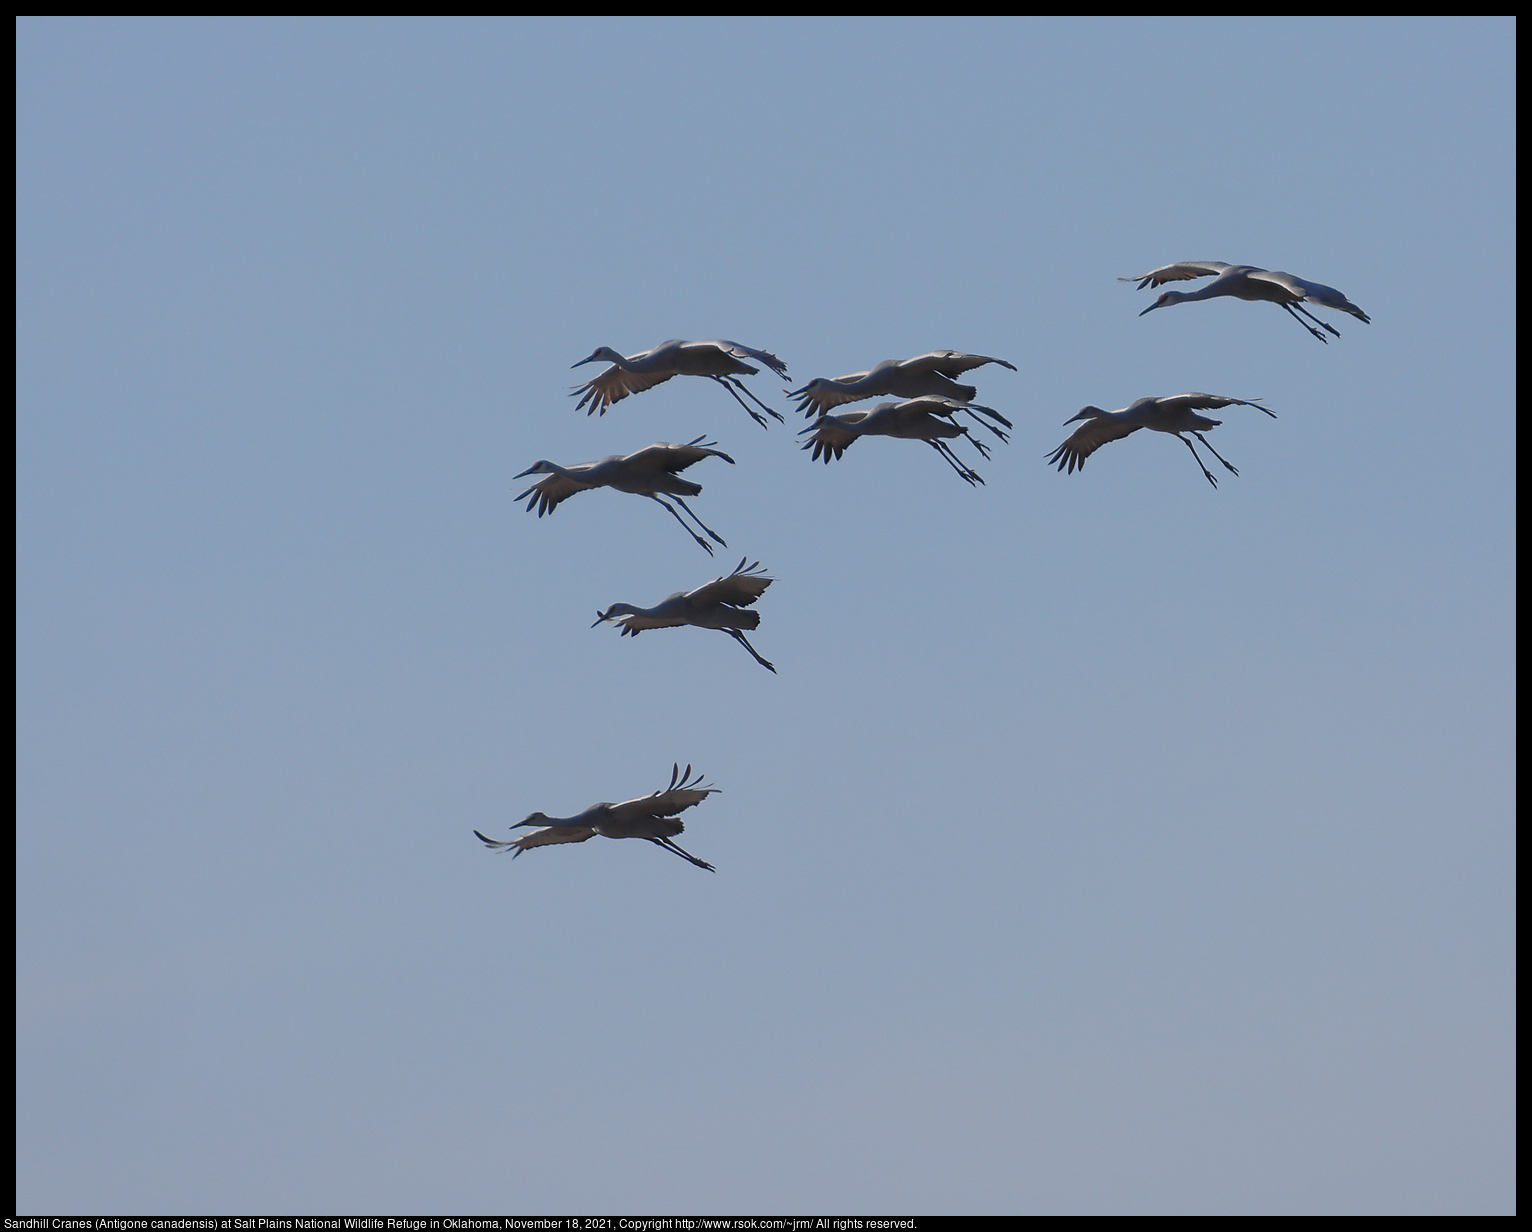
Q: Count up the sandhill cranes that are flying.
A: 8